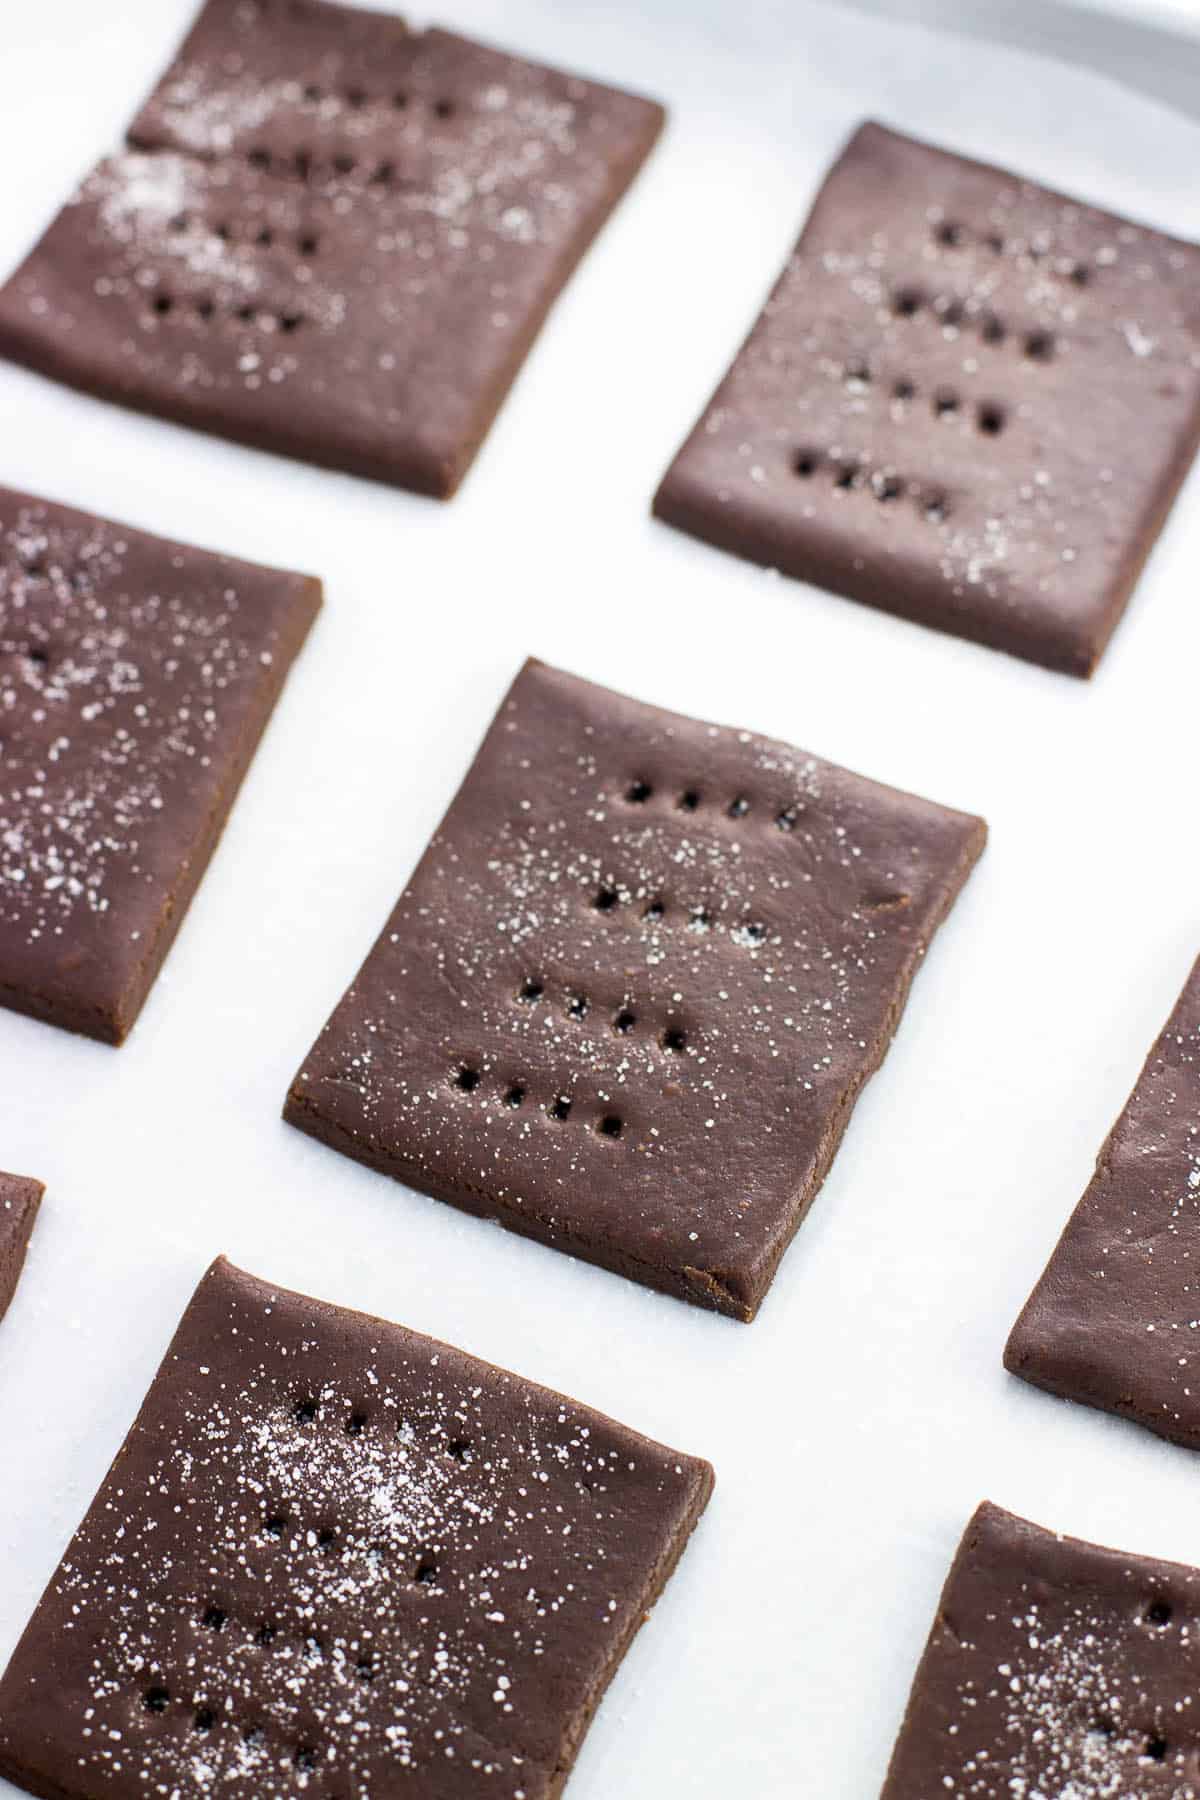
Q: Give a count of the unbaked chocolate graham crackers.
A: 8